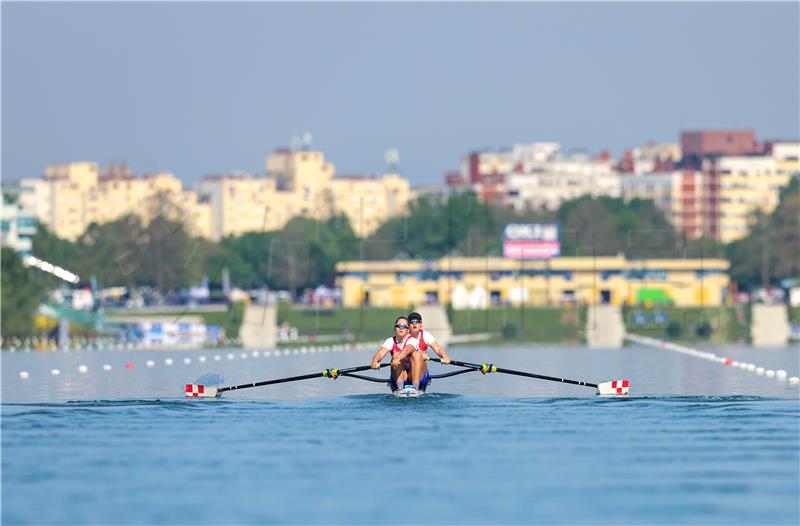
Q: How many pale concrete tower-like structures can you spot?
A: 4